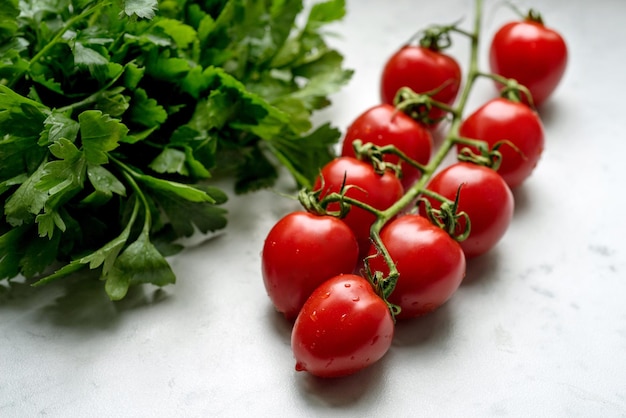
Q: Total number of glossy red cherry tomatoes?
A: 9